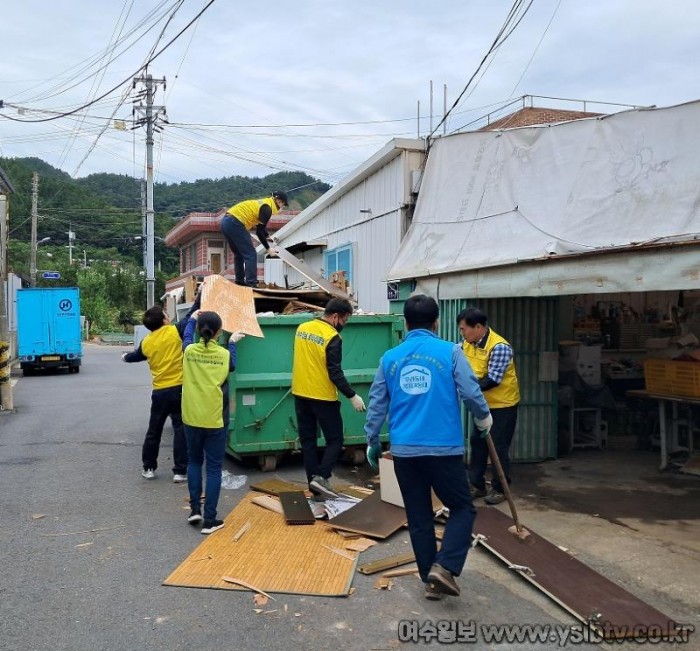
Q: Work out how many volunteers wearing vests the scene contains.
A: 6